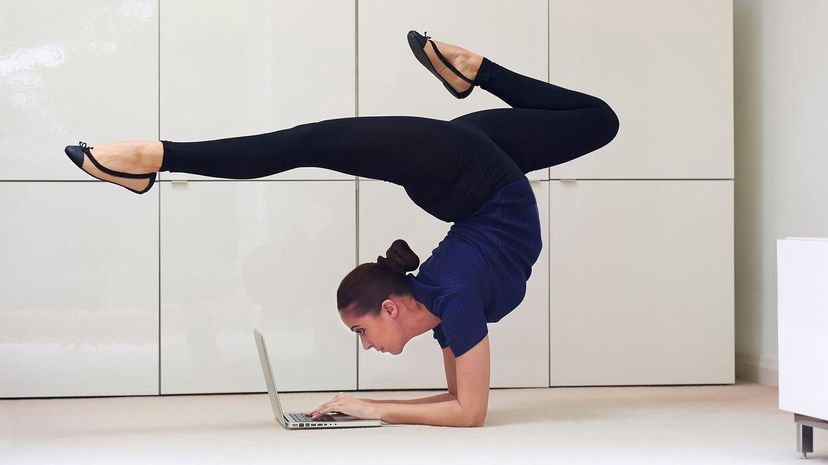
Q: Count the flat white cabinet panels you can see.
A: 8